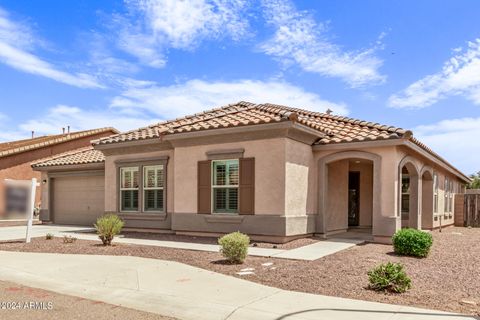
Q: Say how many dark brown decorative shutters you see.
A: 2